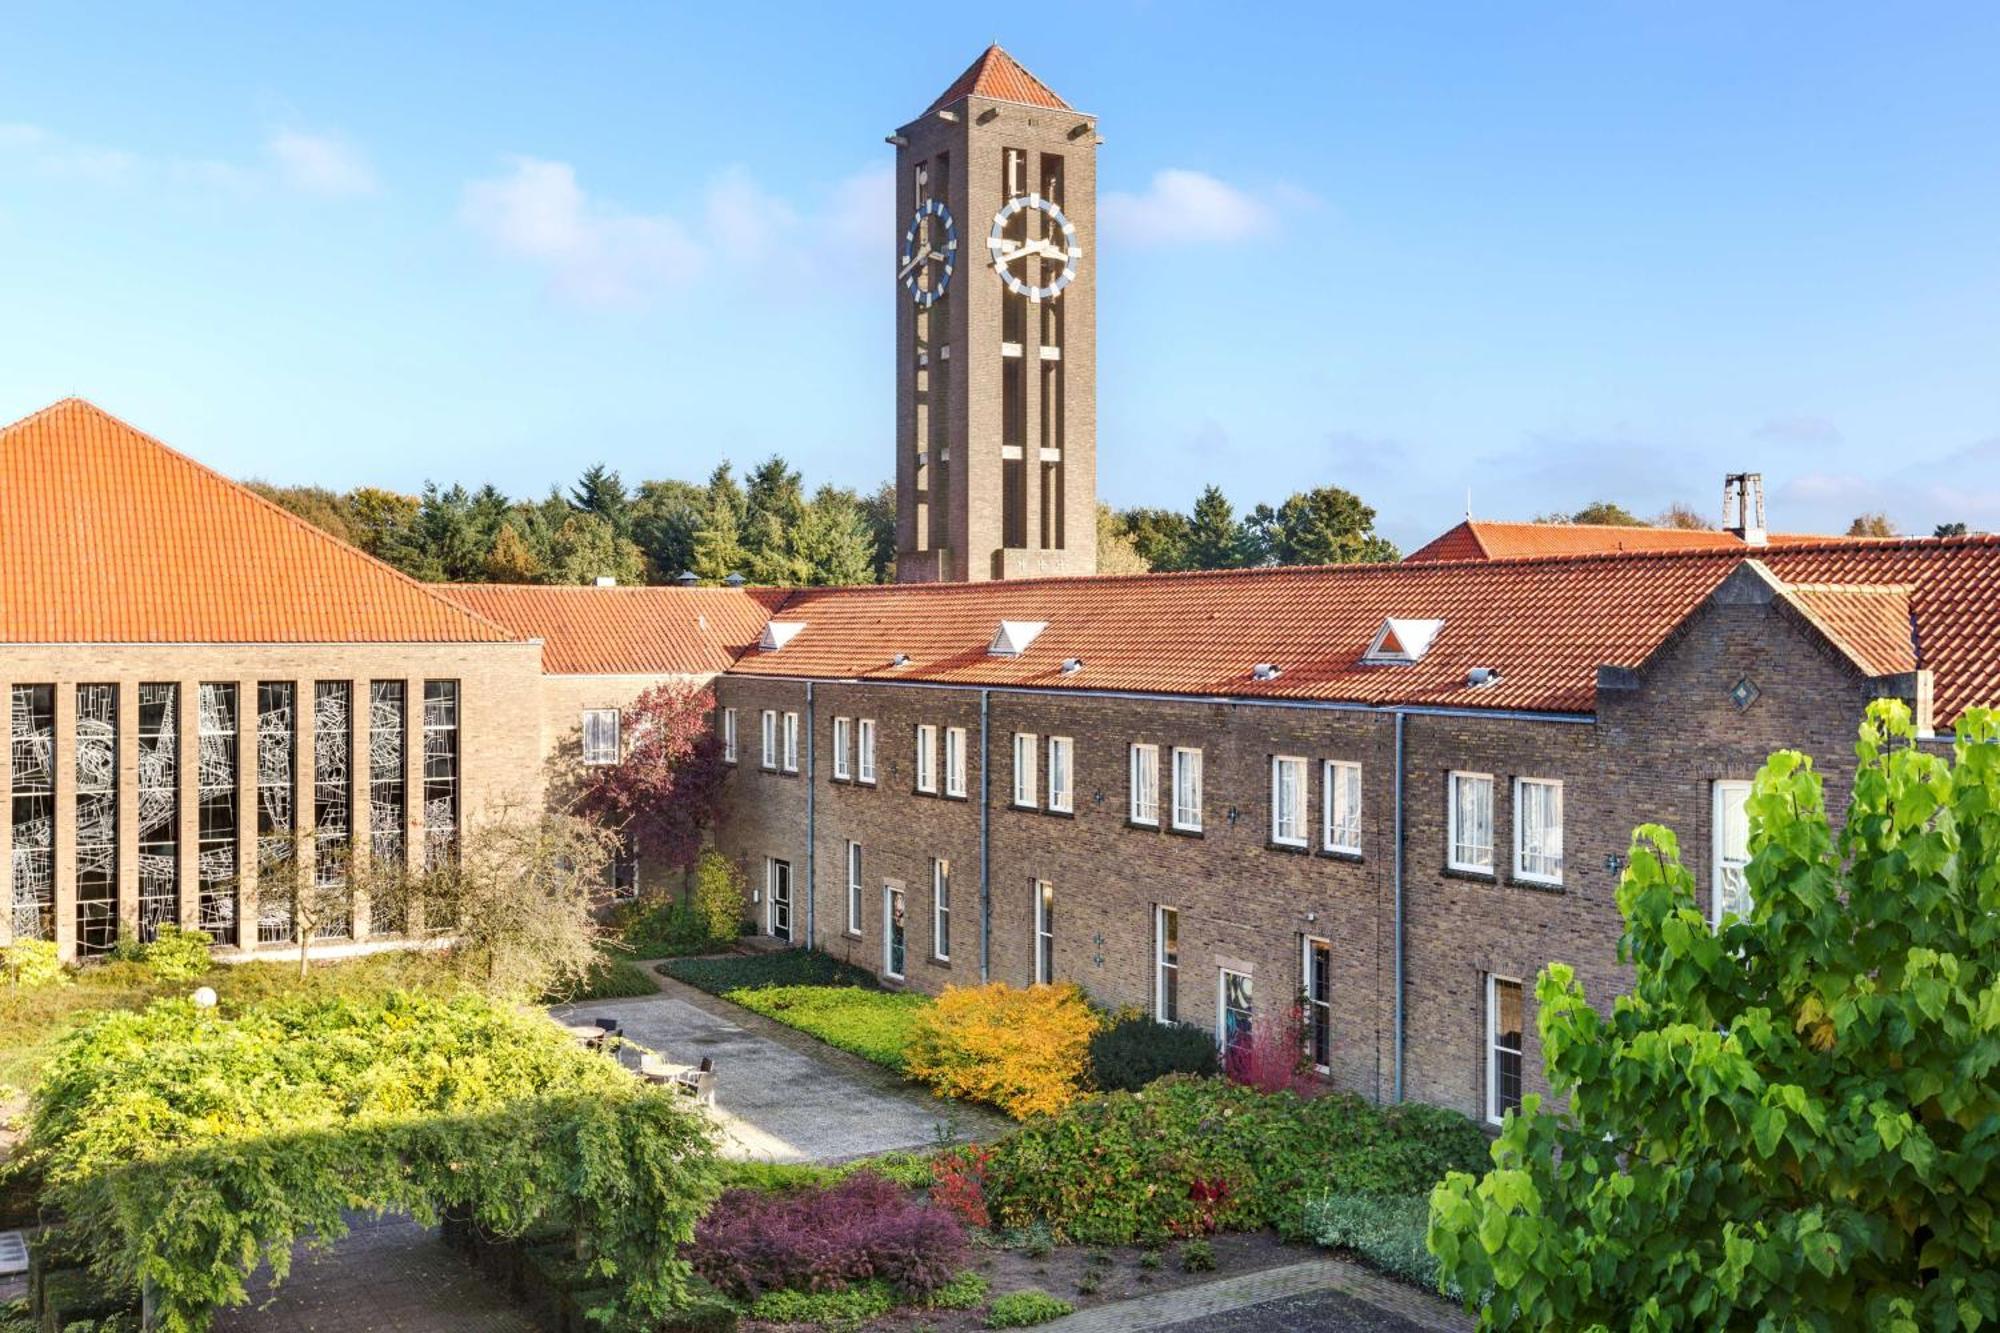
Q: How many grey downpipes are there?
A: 3